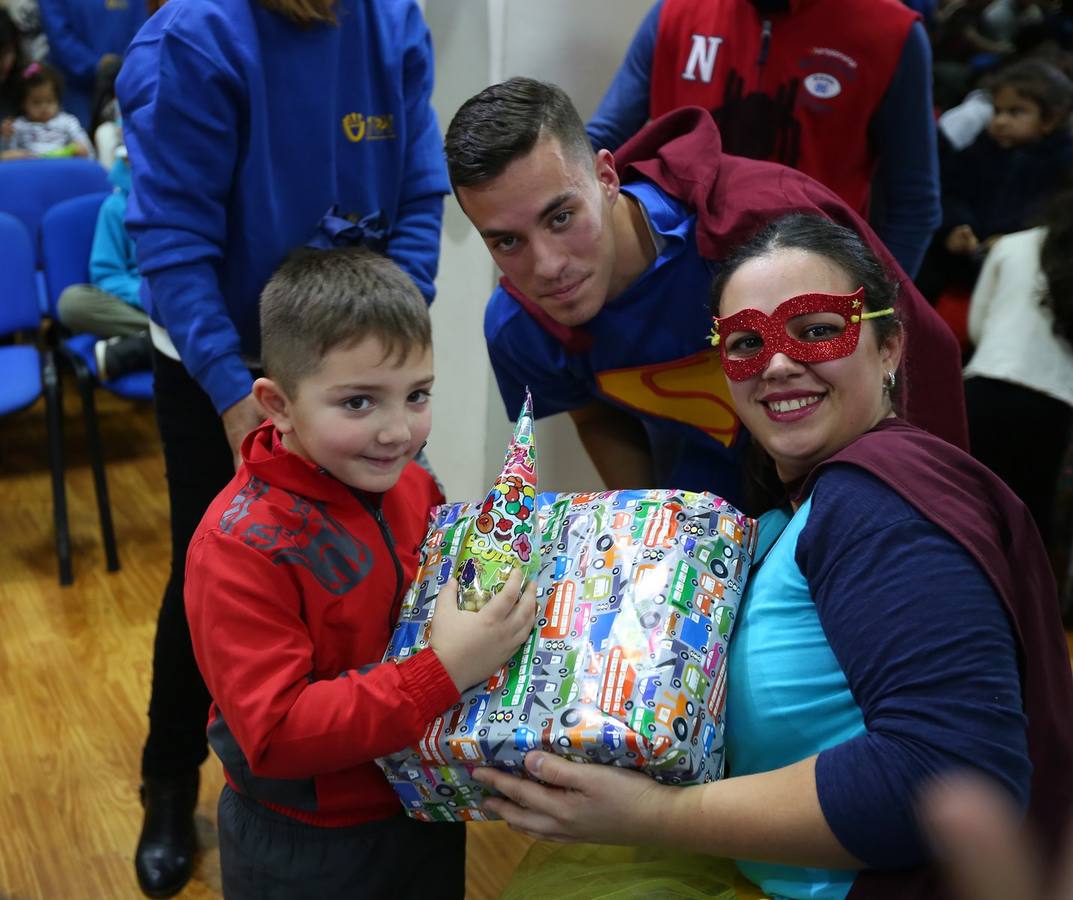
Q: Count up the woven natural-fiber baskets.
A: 0